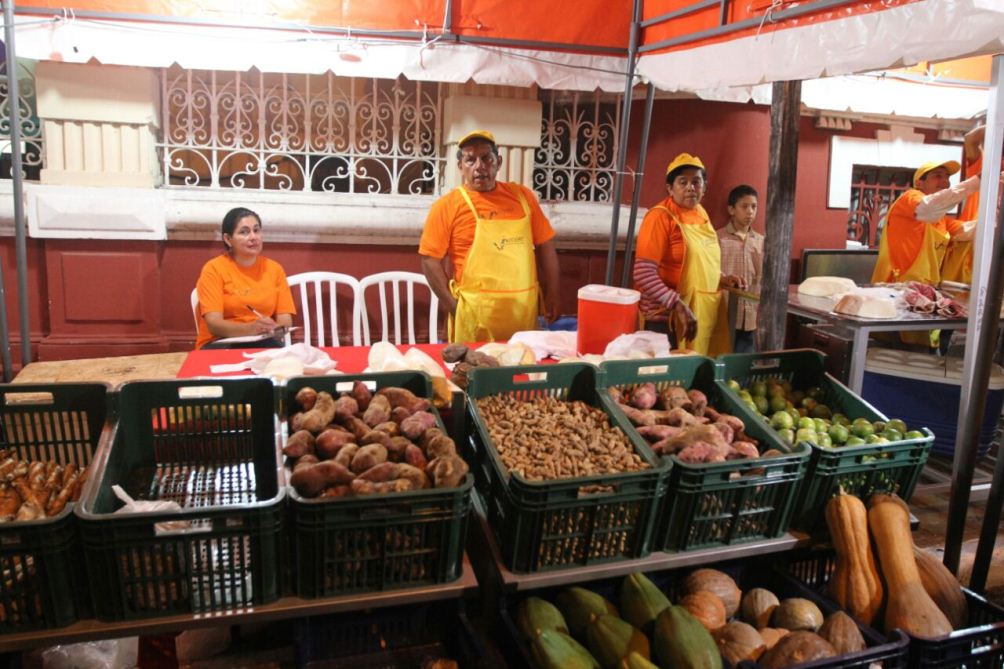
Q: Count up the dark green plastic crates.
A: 6